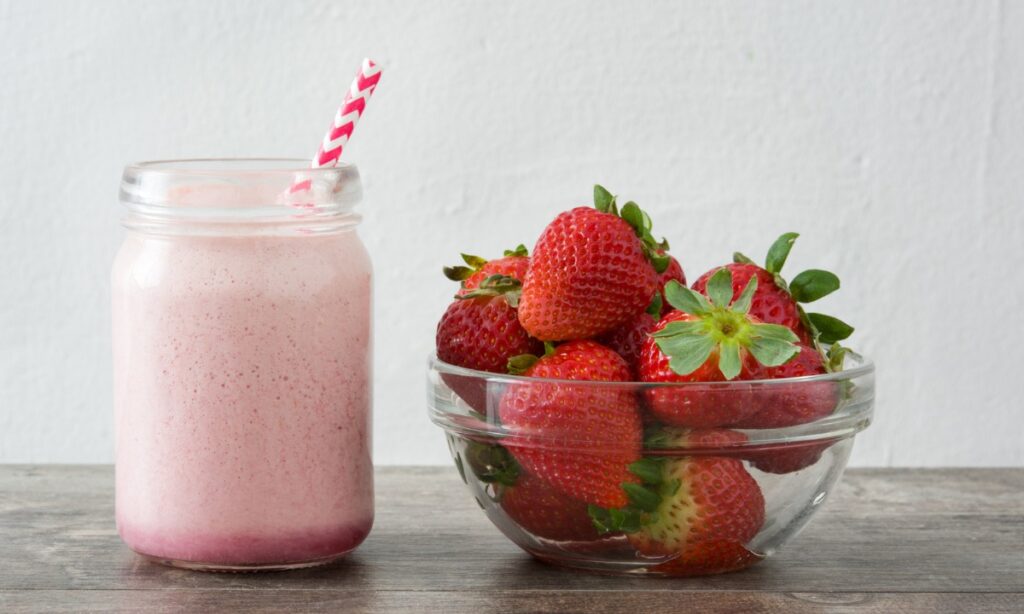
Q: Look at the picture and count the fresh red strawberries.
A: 11